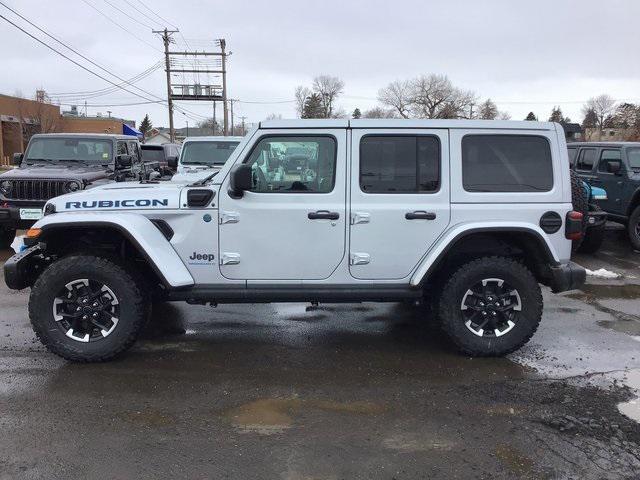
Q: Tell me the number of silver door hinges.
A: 4